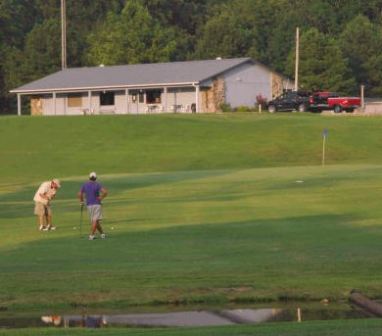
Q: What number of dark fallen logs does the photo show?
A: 1